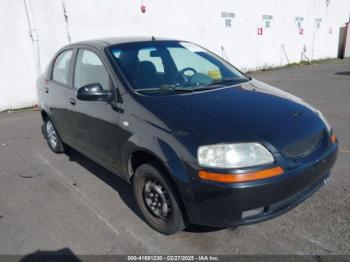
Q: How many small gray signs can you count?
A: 4